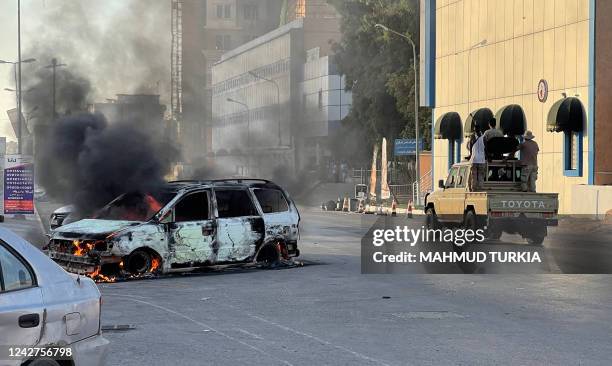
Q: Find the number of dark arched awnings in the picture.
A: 4